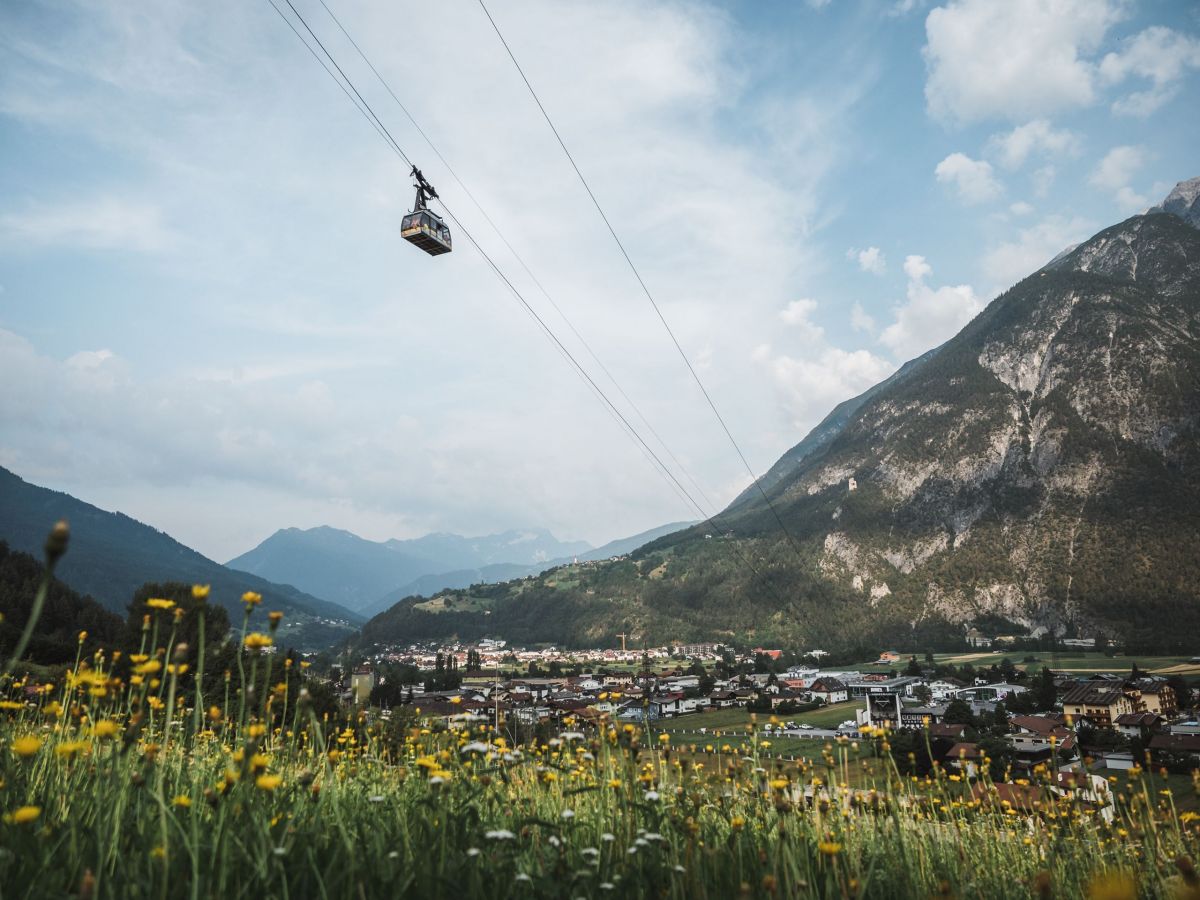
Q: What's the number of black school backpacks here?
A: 0